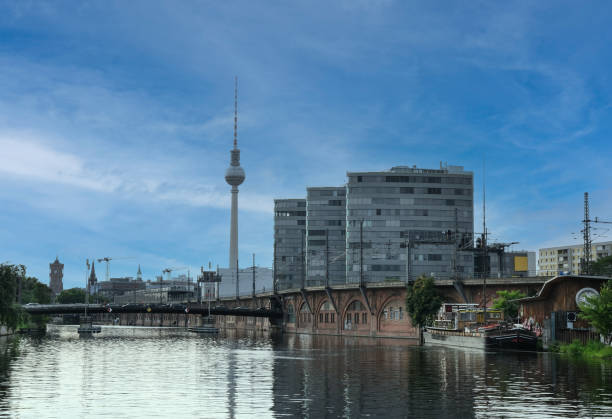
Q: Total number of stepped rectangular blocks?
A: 3